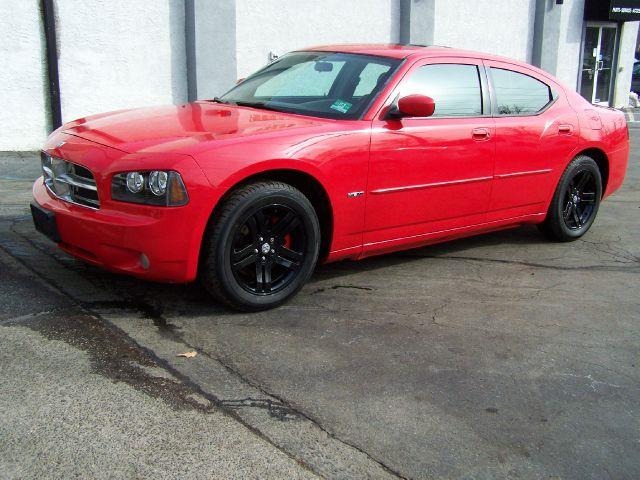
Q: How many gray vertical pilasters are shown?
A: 3